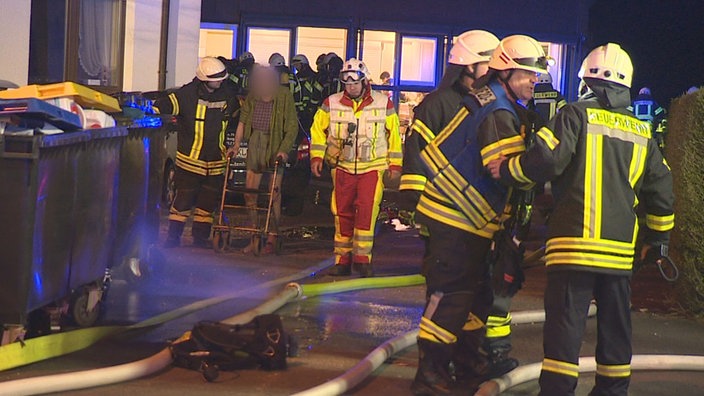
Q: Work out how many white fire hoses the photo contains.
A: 3